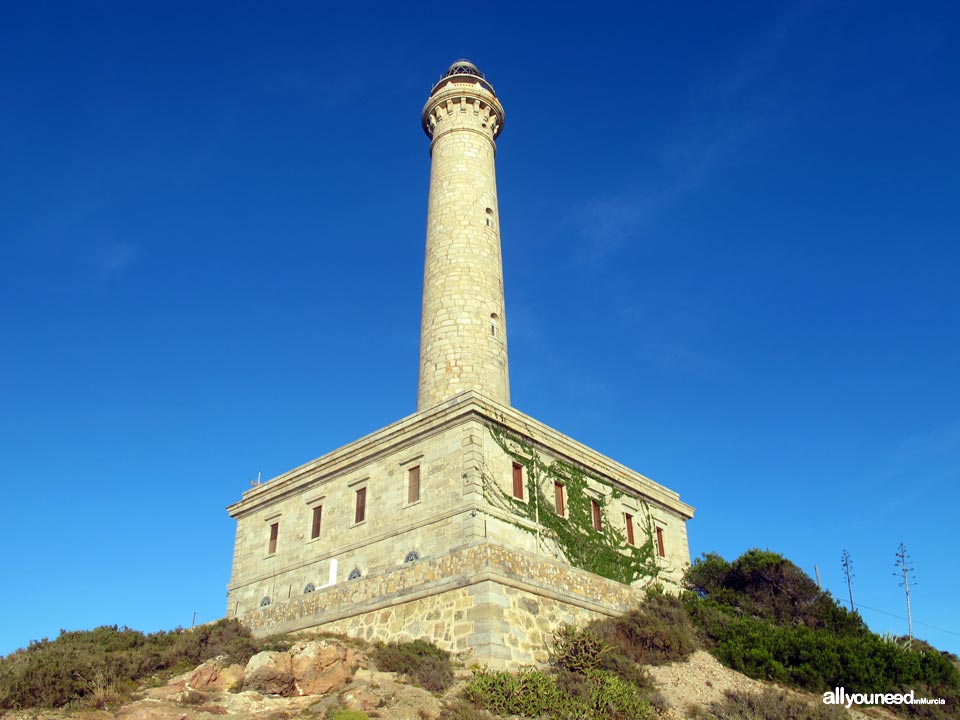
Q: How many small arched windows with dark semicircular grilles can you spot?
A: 4